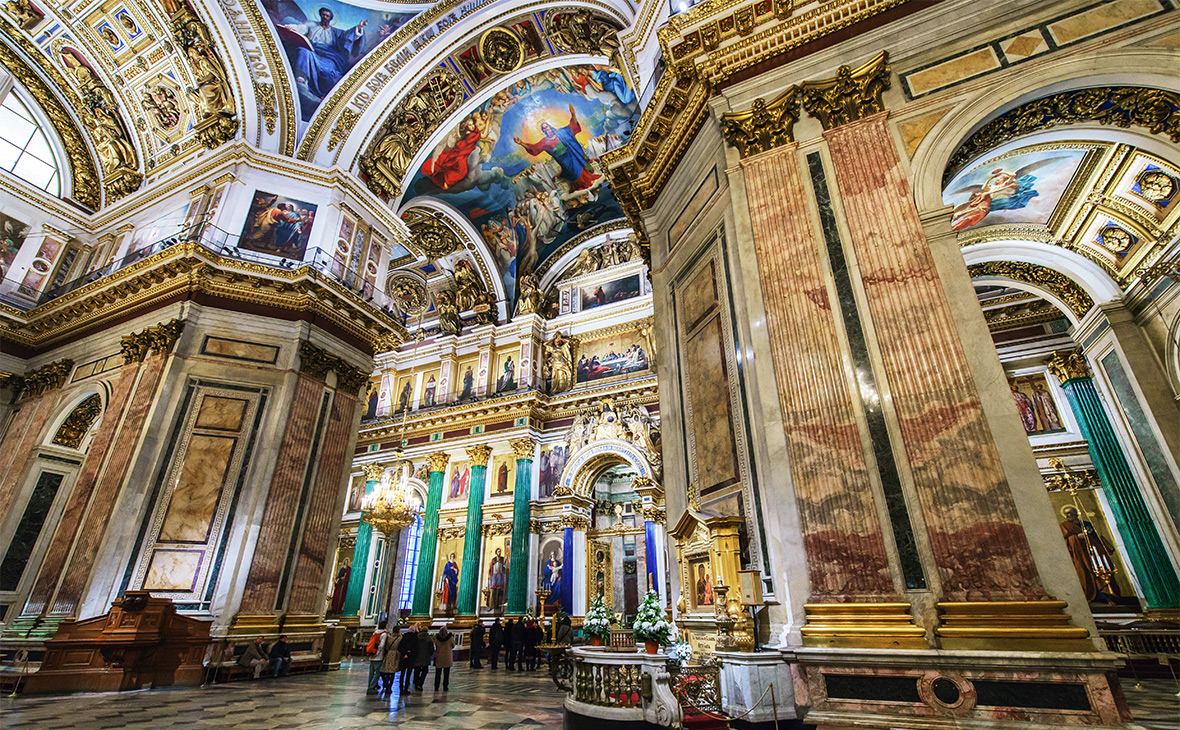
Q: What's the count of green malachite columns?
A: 5